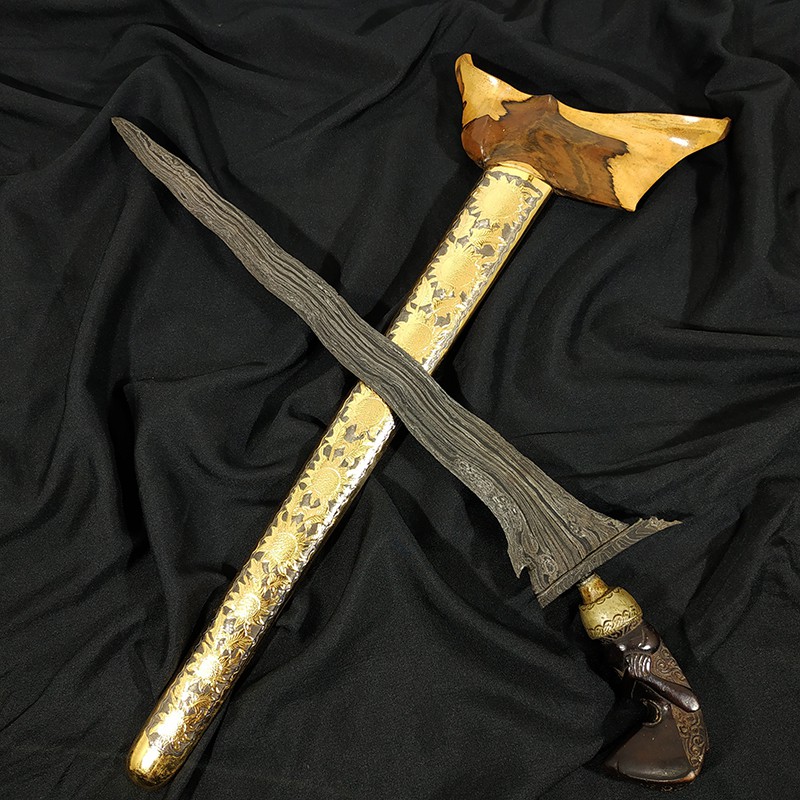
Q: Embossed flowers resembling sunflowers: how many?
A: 9